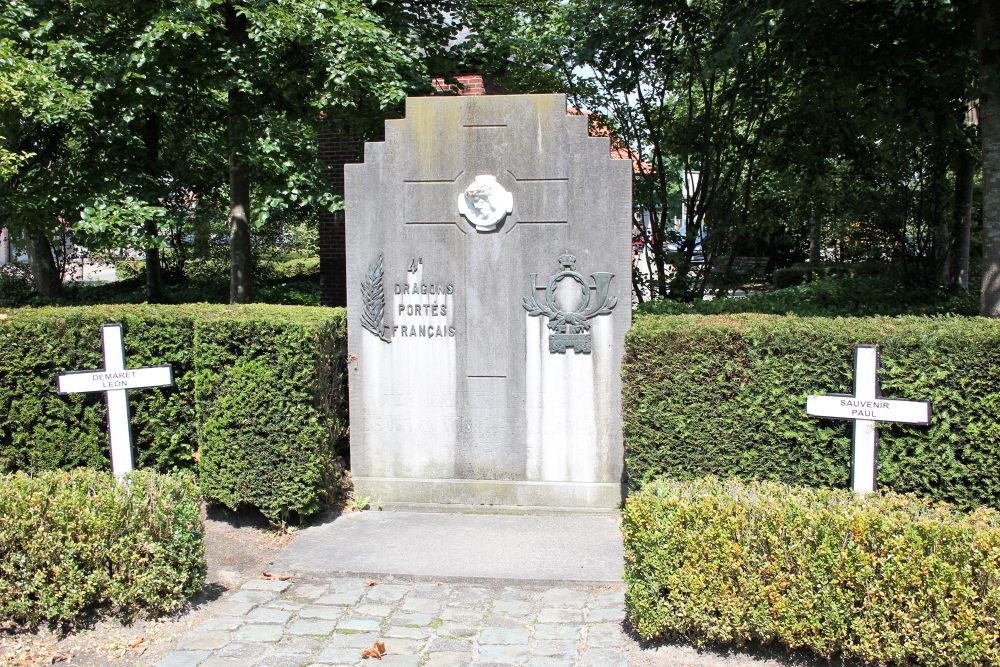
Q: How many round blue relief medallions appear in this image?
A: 0